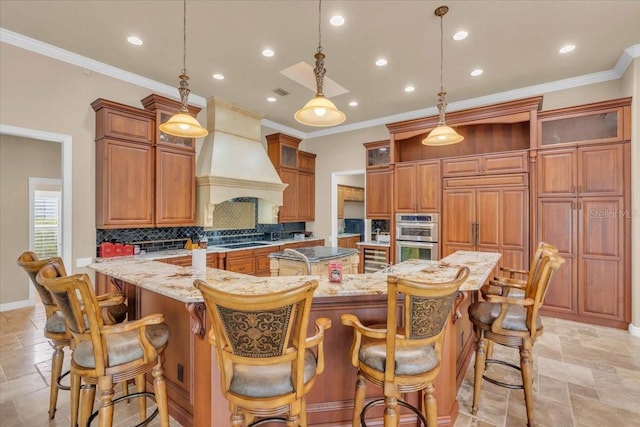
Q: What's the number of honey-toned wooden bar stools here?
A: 6